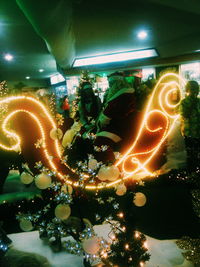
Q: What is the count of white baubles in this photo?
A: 12